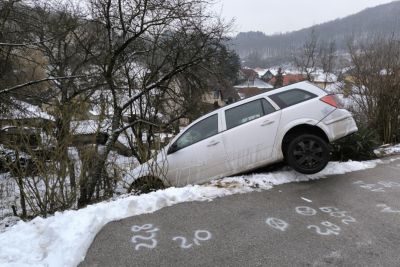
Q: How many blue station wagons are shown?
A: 0